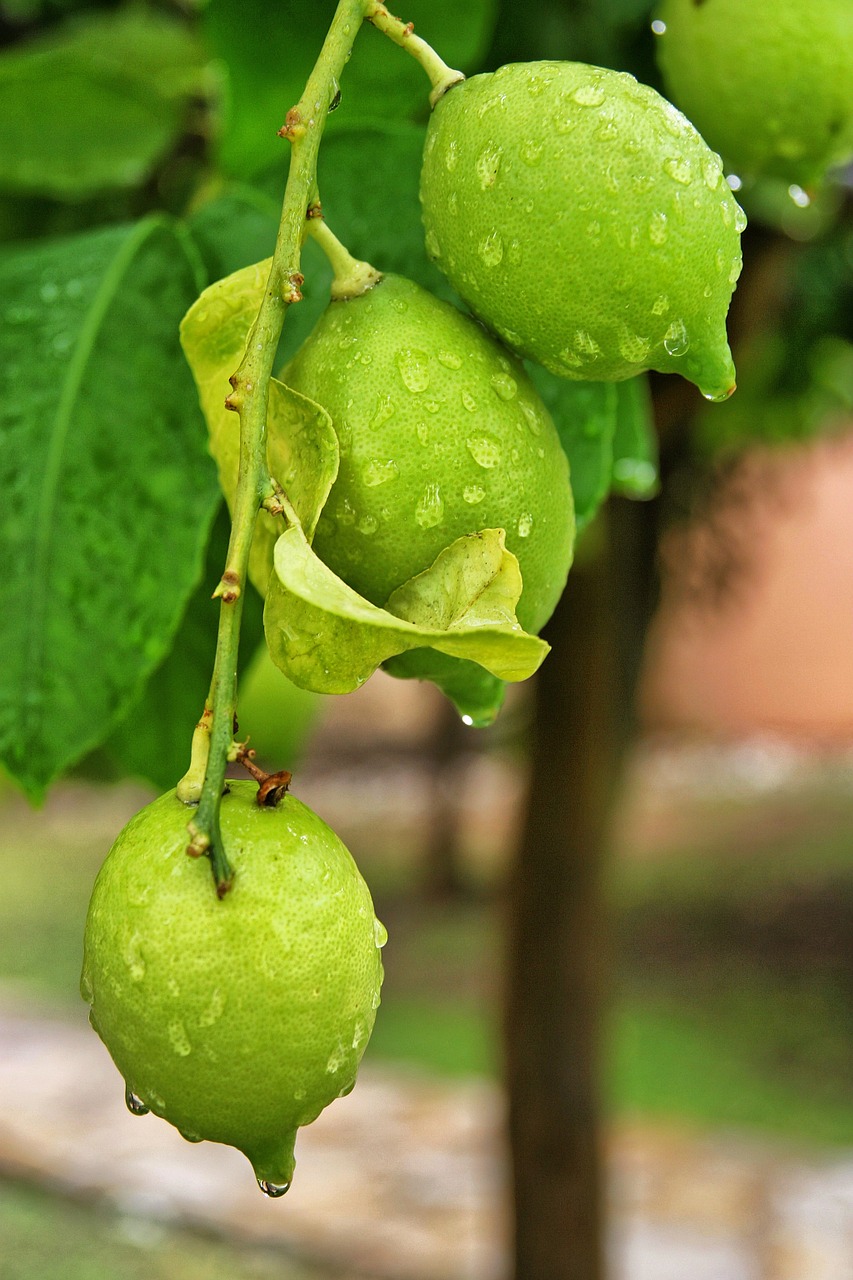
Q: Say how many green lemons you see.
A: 4